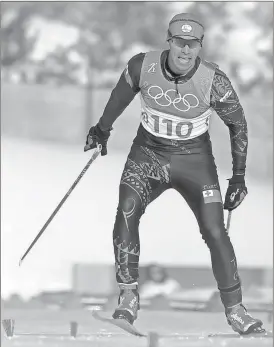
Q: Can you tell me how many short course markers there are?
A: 3